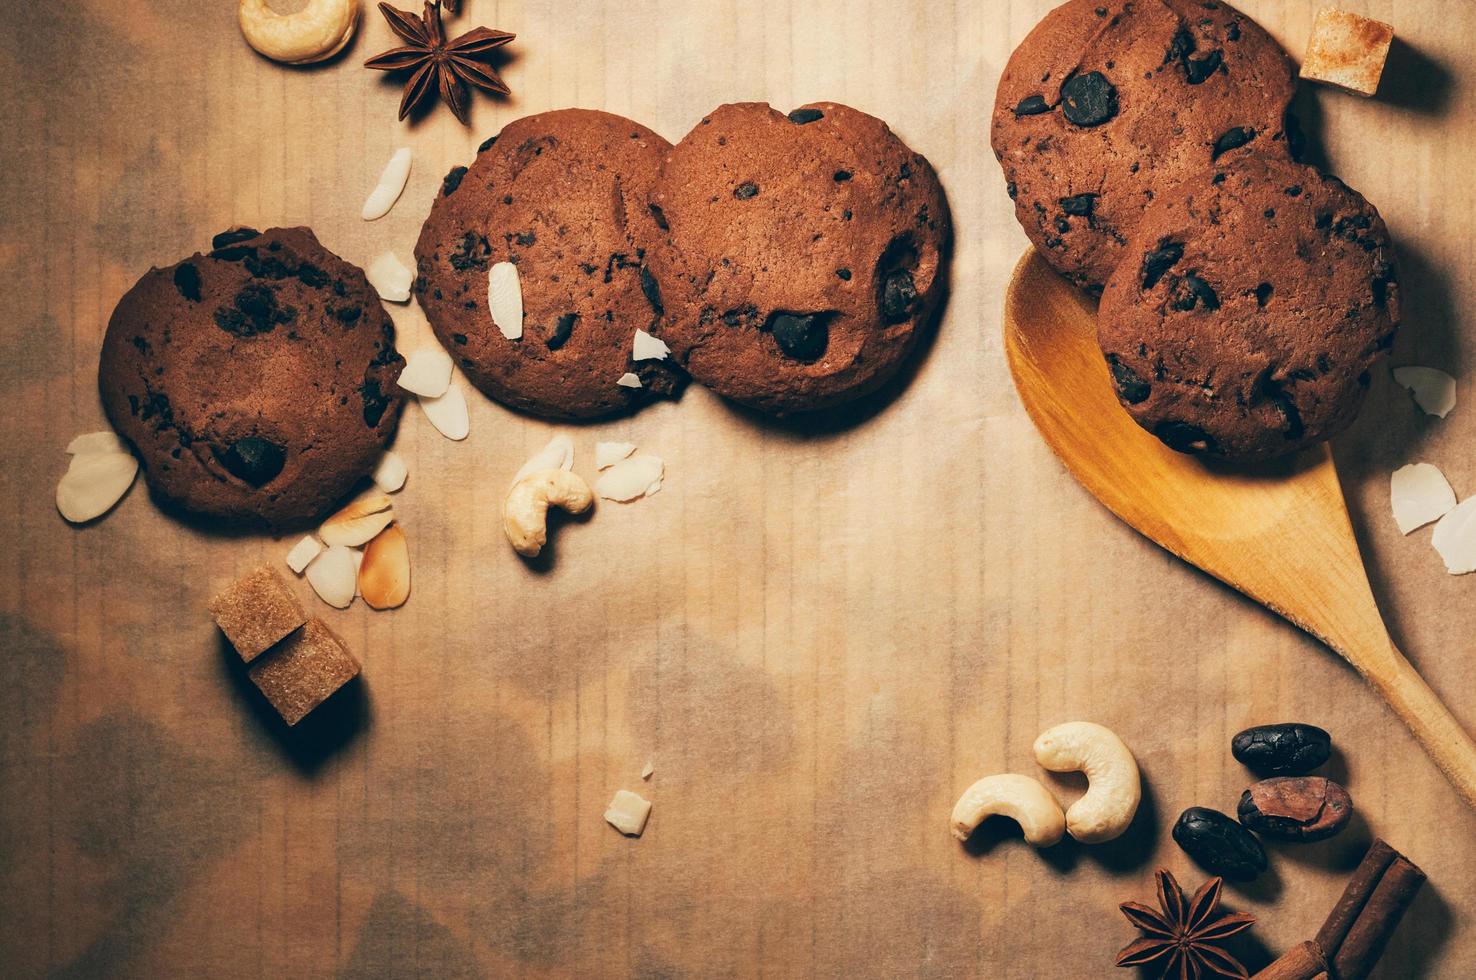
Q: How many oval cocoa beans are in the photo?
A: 3